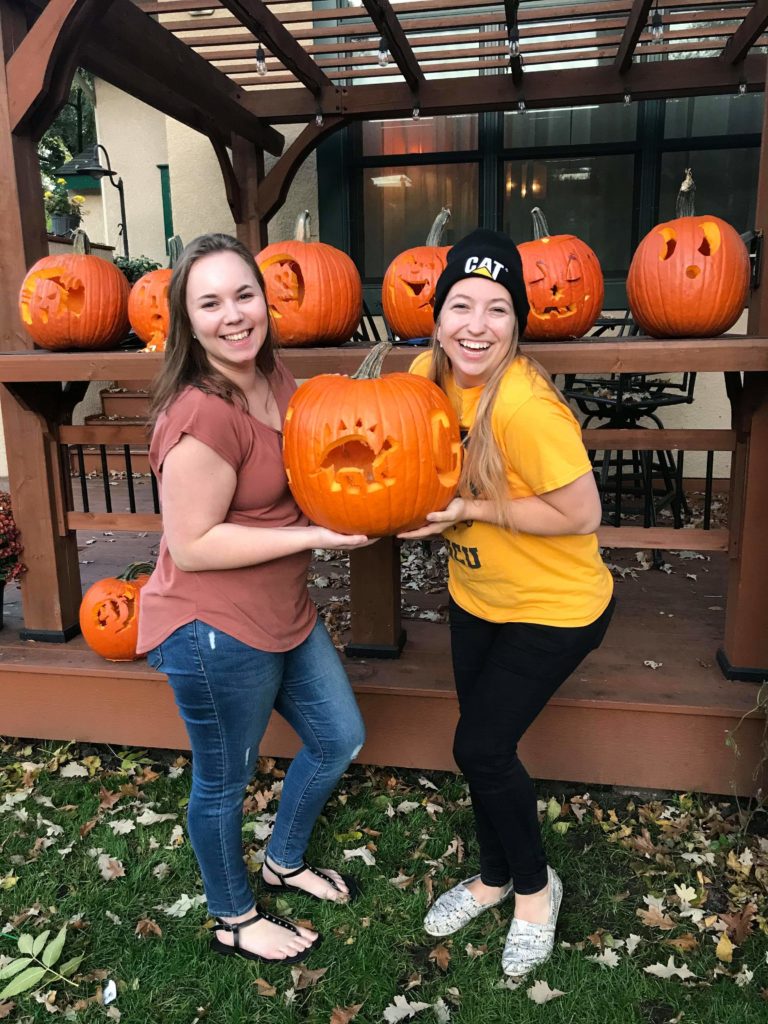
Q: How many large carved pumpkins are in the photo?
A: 8